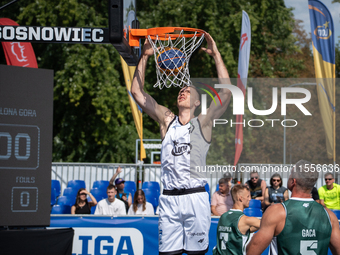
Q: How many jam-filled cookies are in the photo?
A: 0